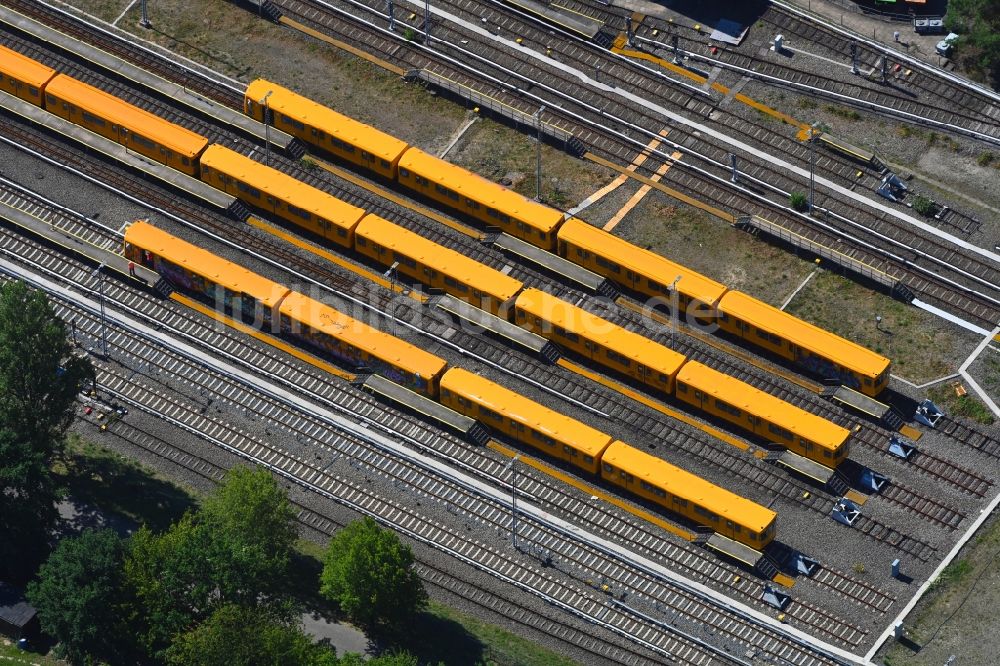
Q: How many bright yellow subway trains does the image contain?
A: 3